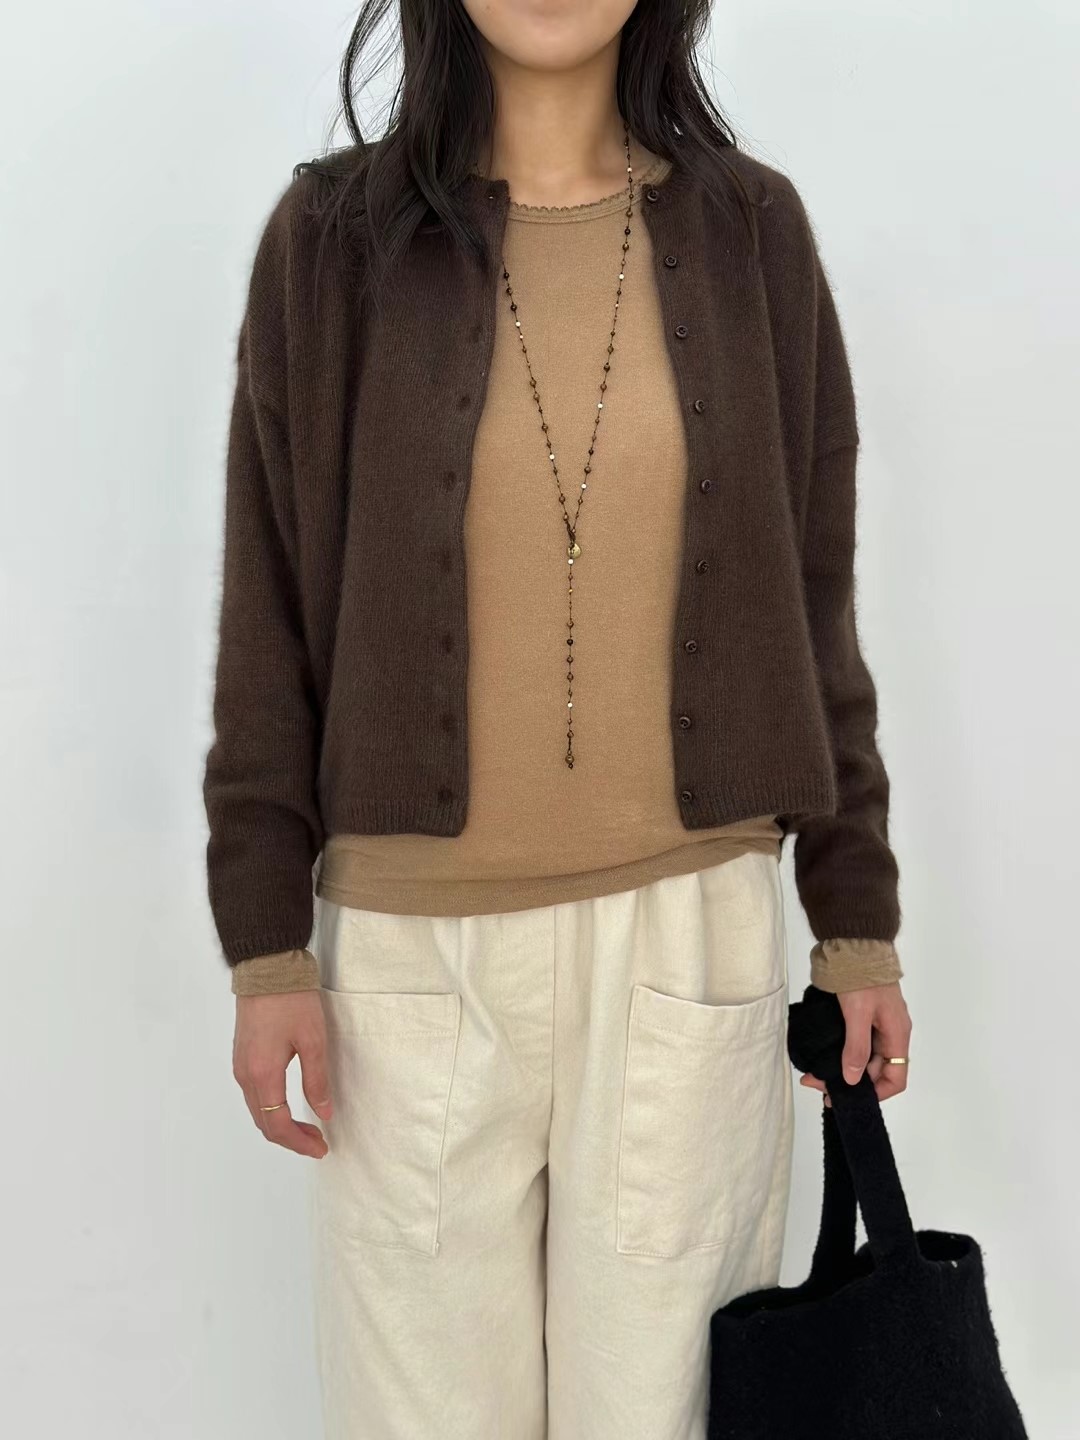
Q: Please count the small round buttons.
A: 9